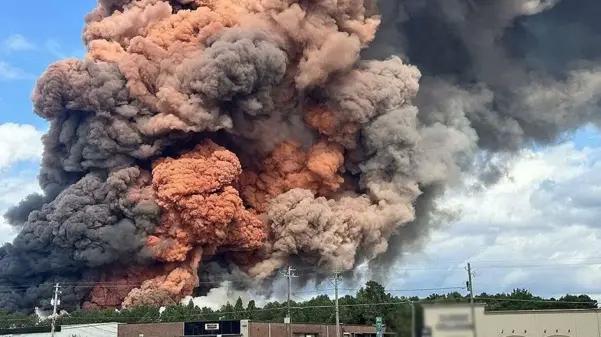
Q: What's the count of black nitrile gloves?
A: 0